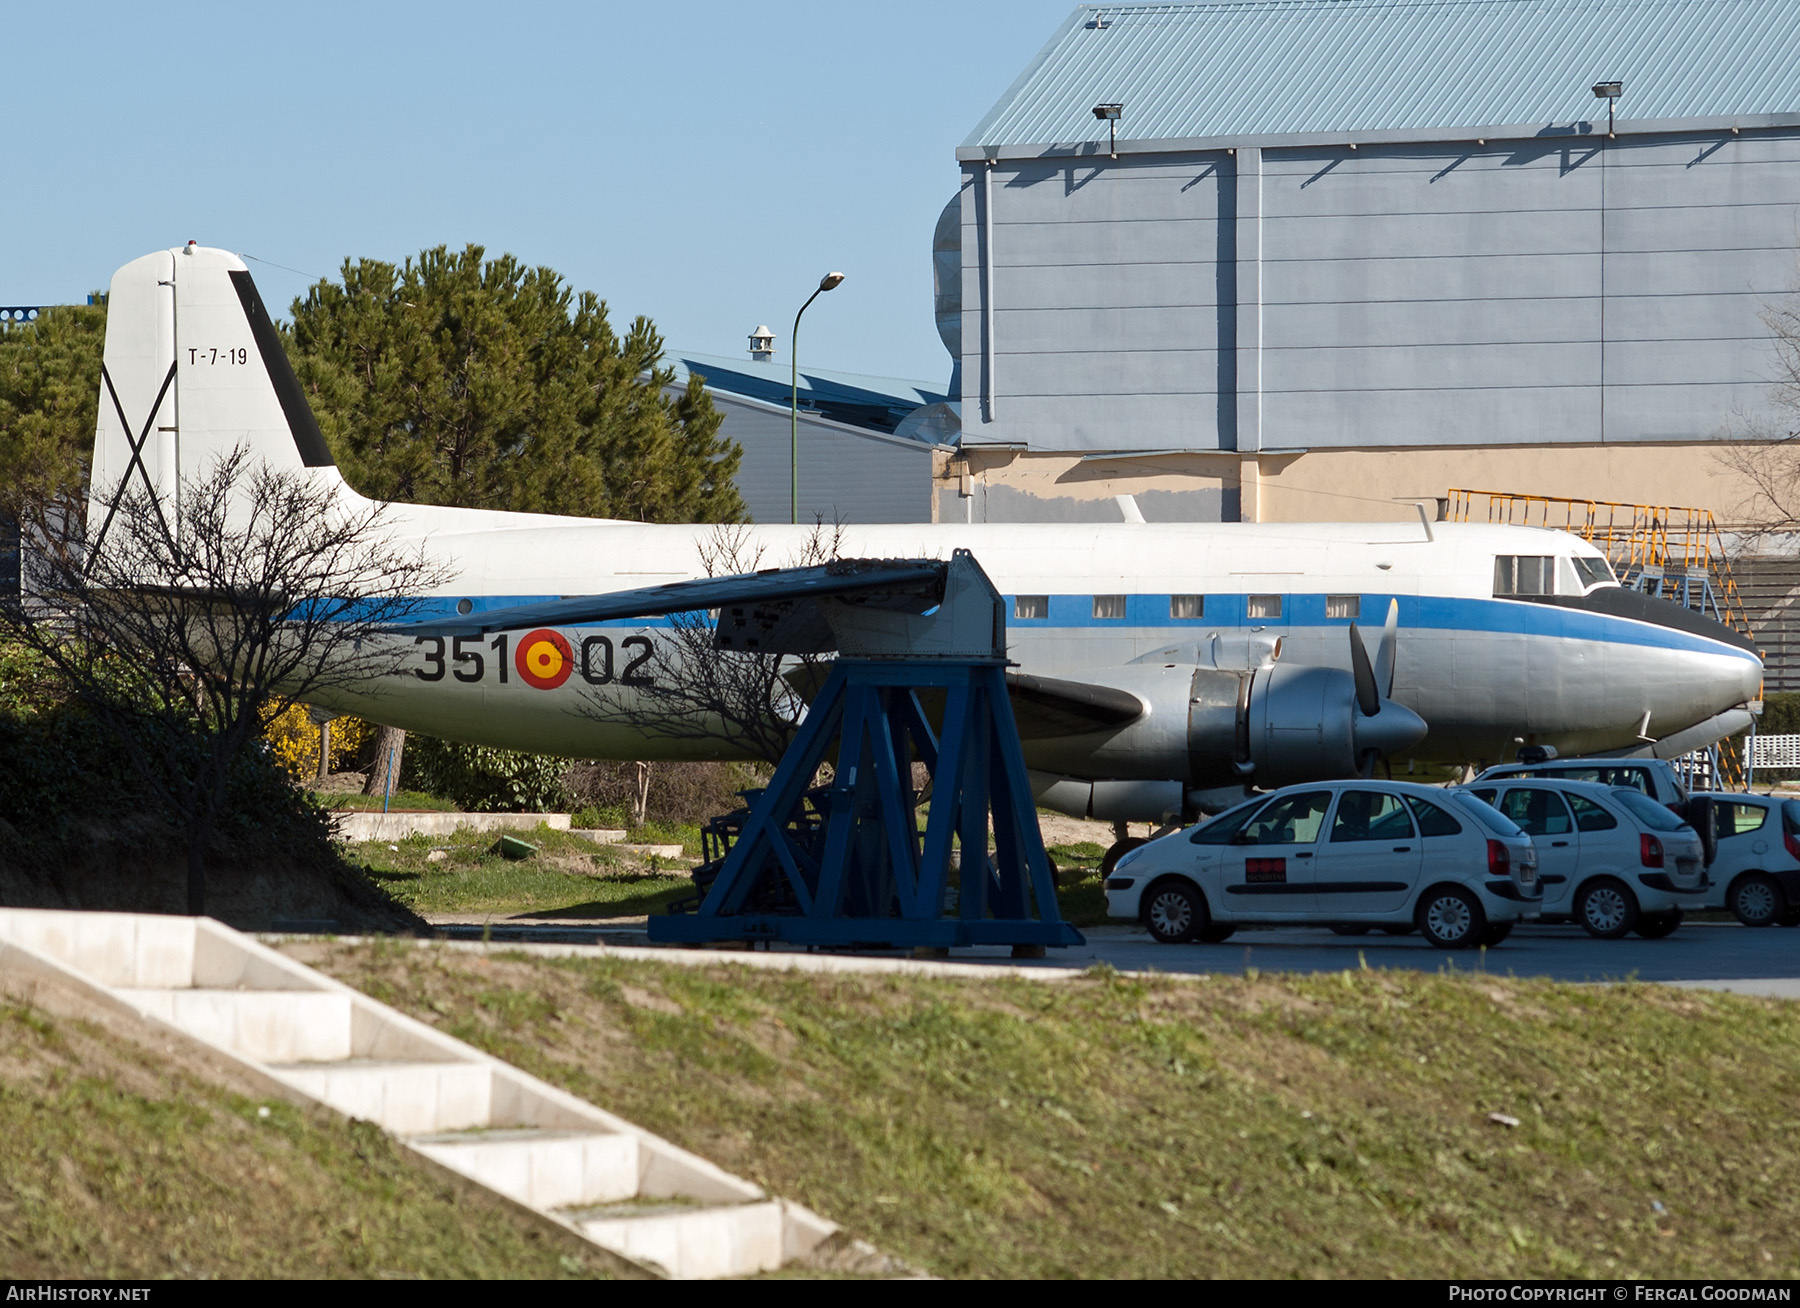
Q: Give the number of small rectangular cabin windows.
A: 5